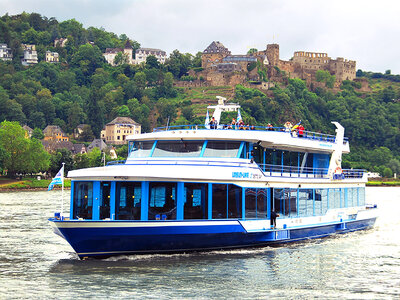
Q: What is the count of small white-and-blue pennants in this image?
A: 3